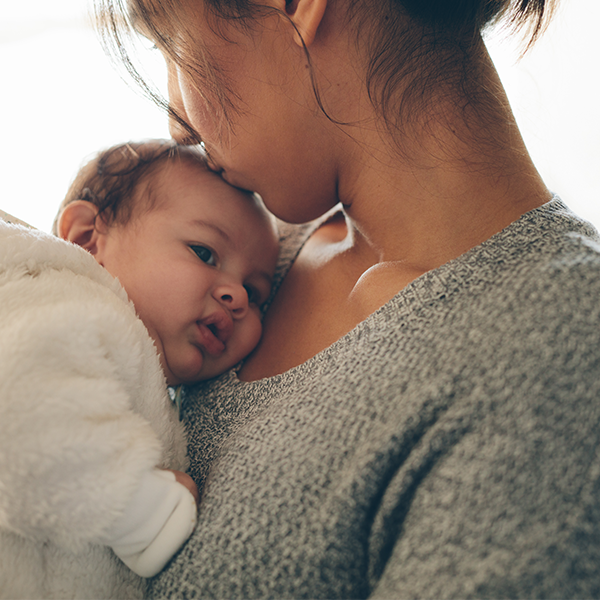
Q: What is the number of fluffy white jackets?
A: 1